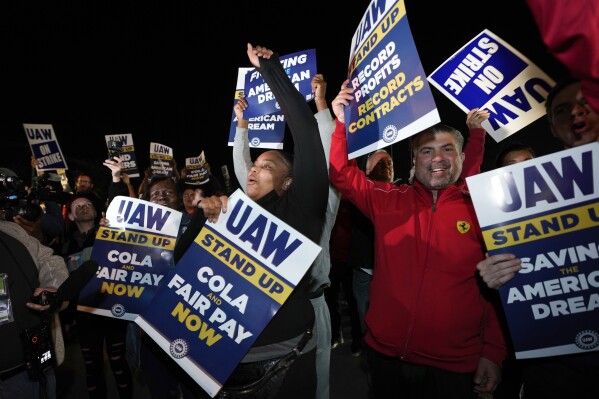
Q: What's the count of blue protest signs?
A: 11